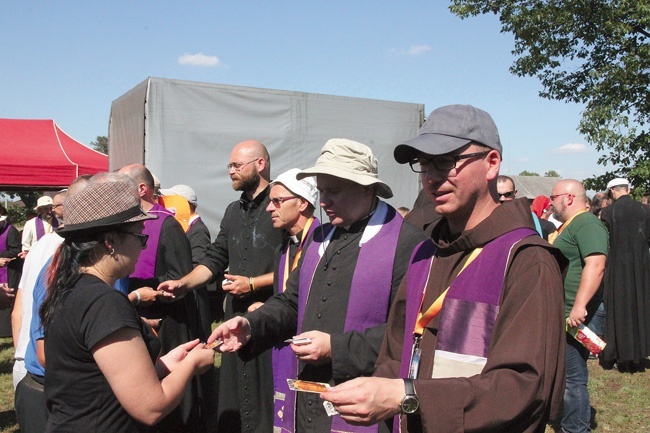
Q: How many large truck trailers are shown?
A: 1